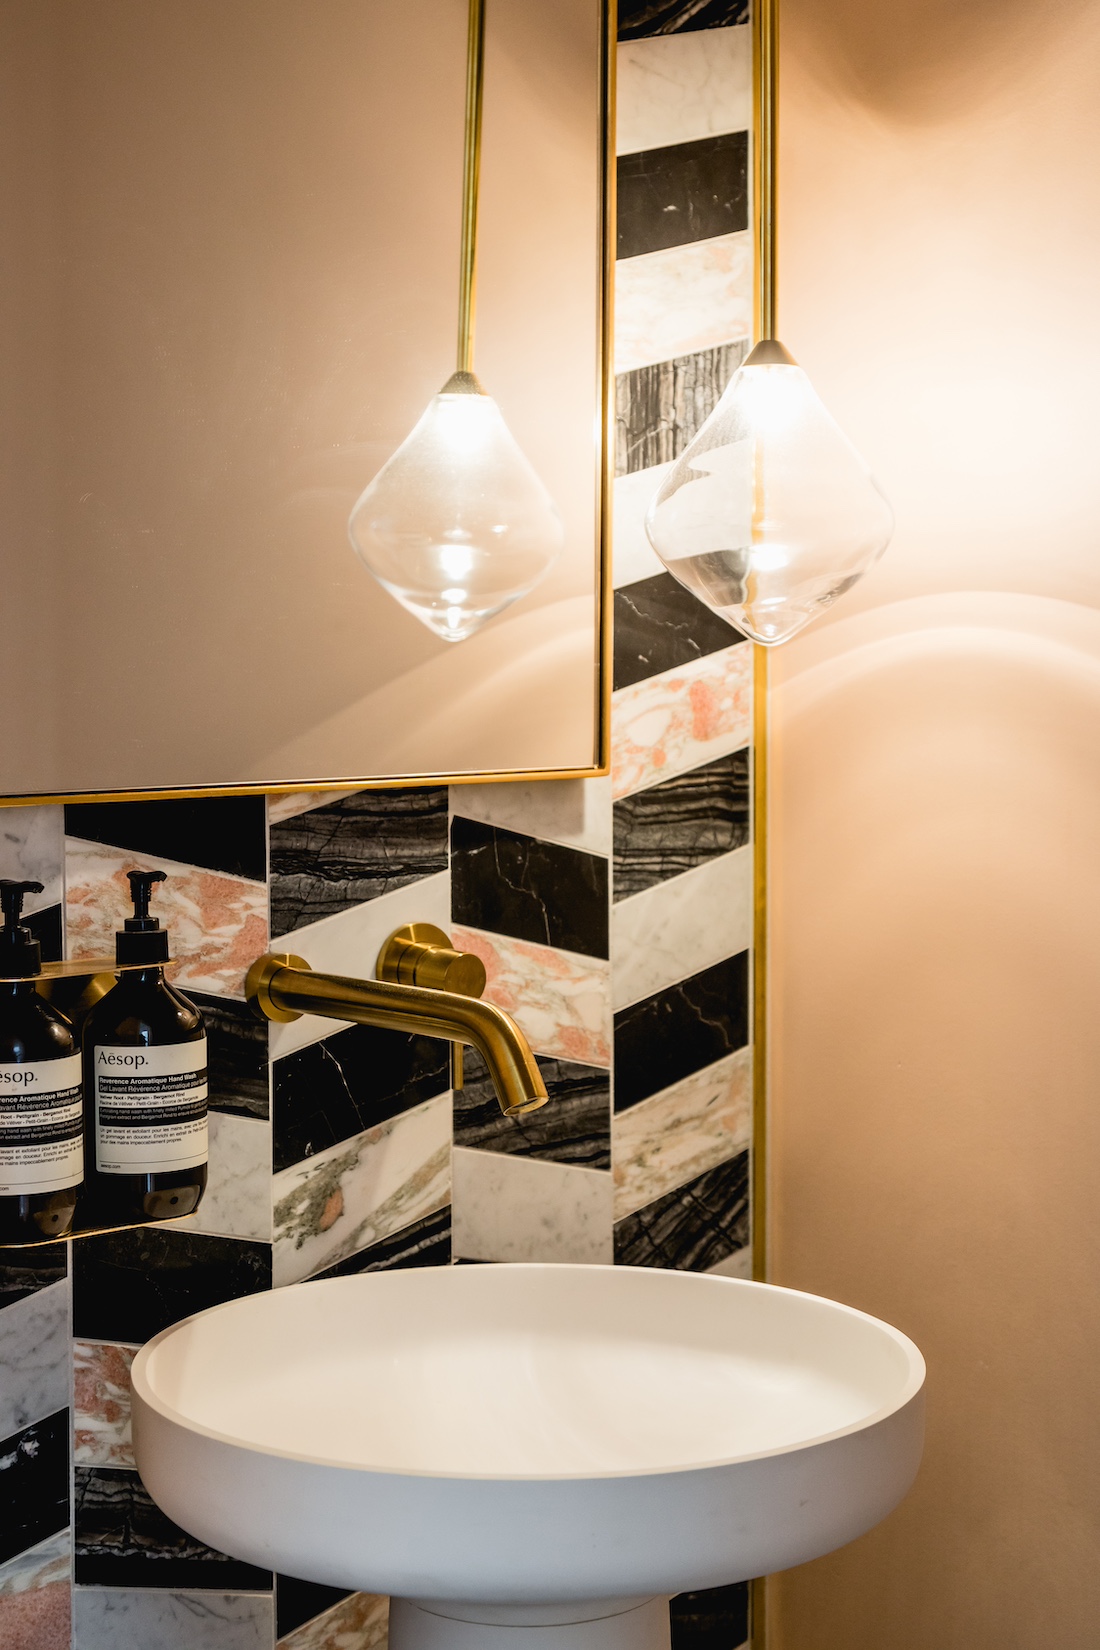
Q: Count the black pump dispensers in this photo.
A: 2